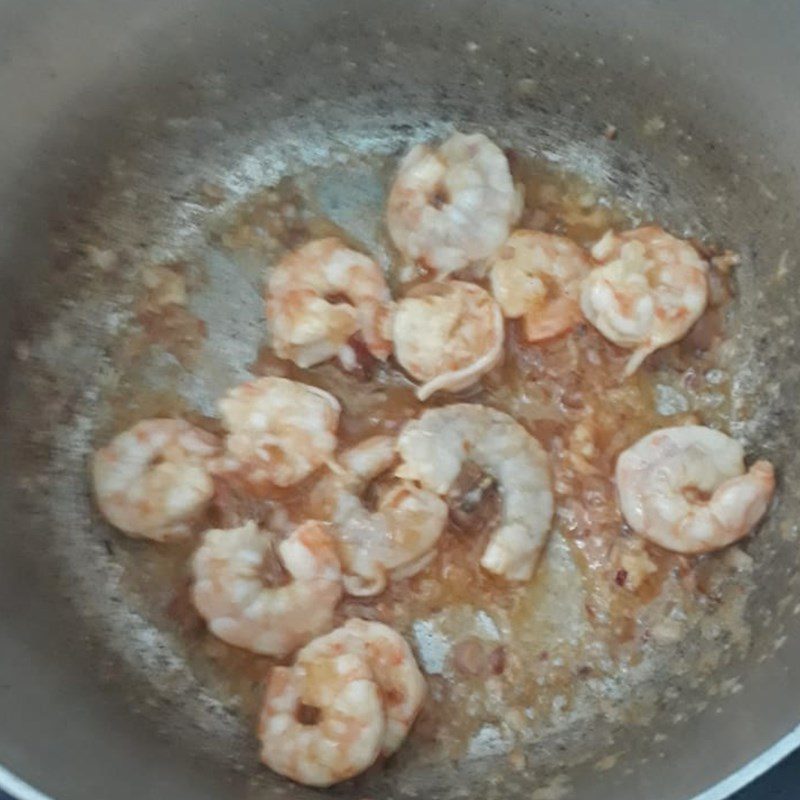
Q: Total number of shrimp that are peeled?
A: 13